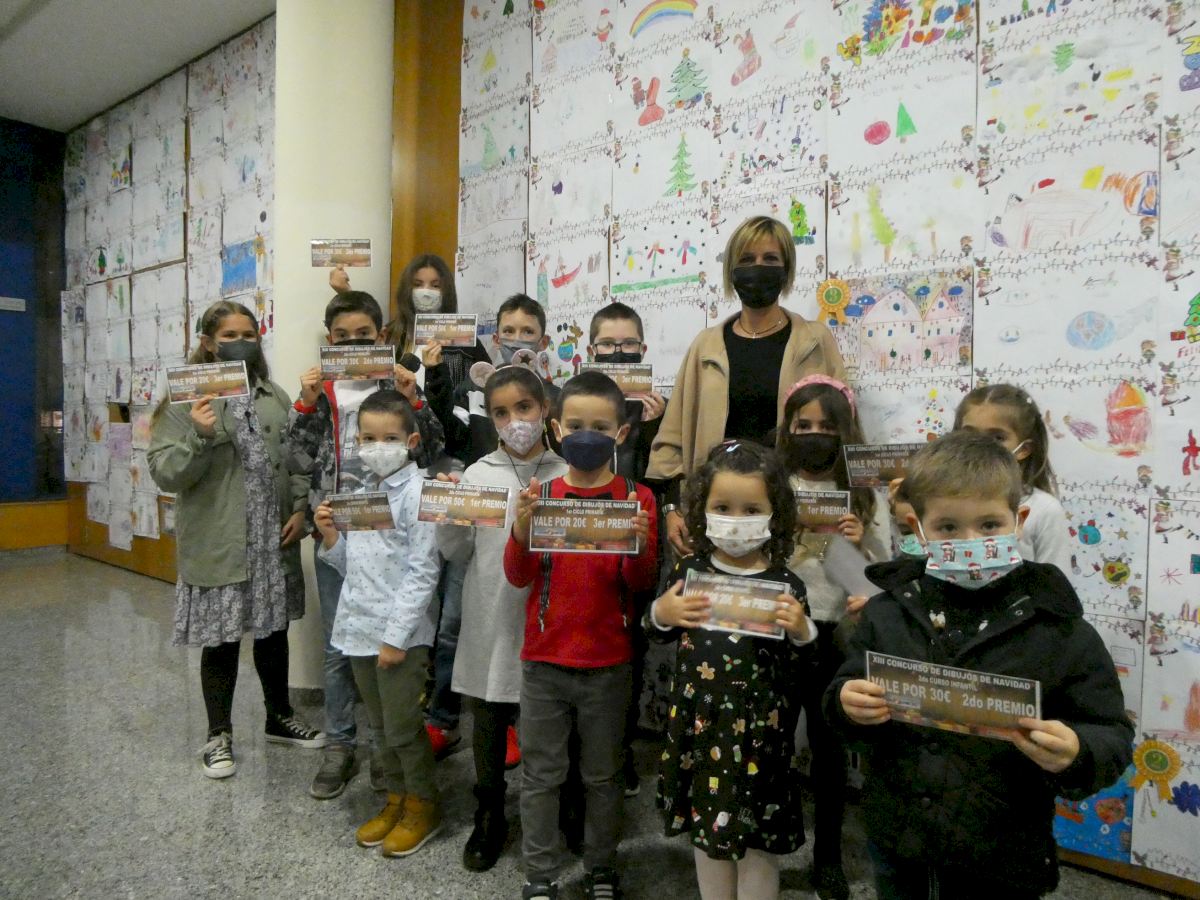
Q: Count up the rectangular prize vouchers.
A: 12